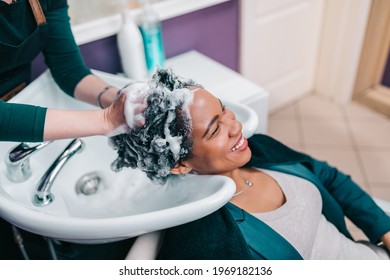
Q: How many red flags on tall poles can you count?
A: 0